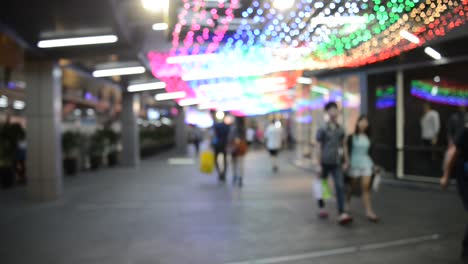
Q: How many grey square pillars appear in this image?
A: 3